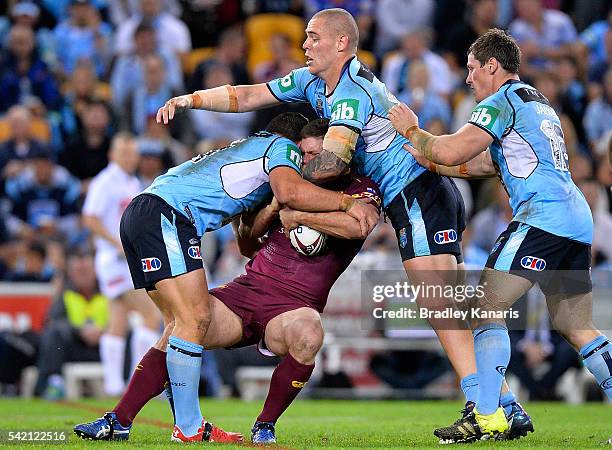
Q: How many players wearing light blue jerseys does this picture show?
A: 3